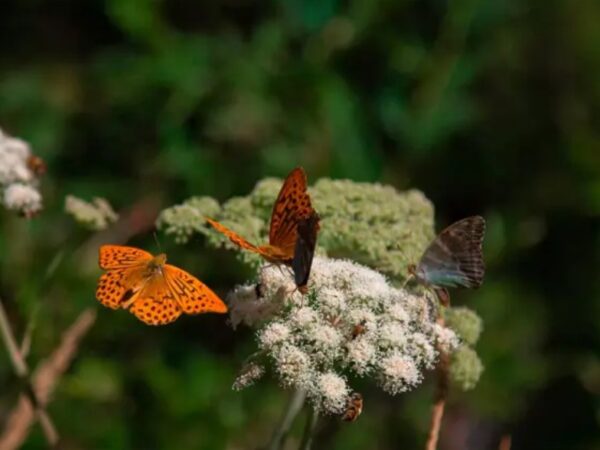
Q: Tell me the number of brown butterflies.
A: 1